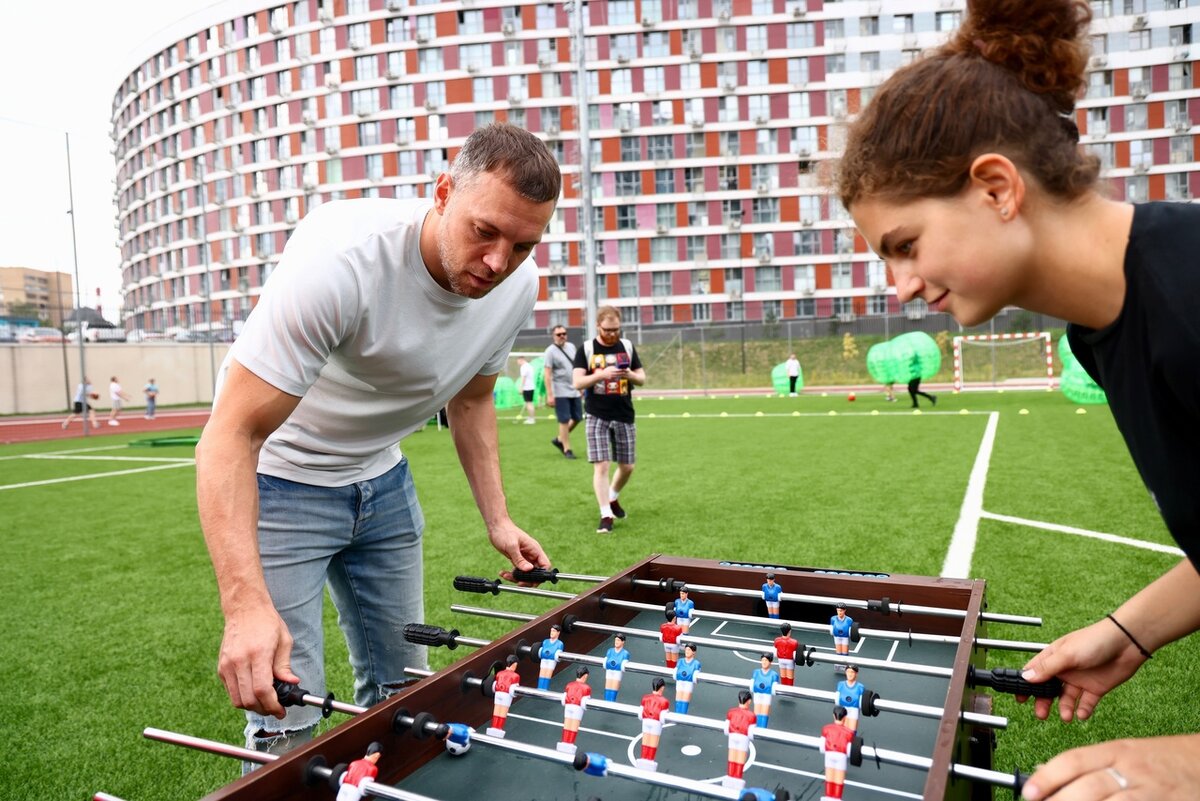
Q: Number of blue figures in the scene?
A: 11